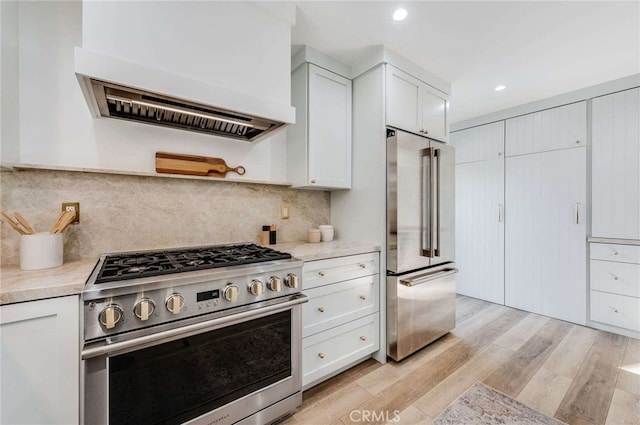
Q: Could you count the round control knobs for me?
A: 7